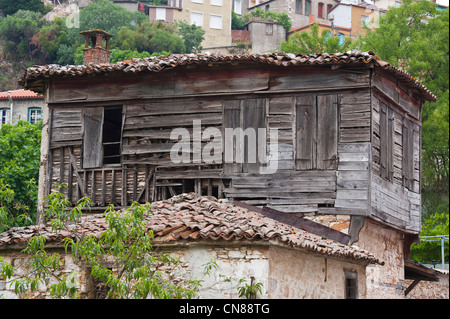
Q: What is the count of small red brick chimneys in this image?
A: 1